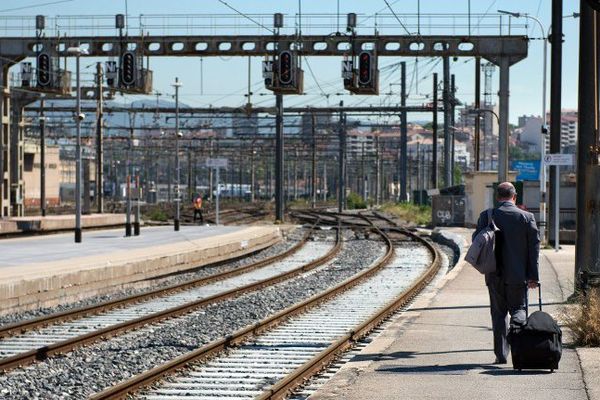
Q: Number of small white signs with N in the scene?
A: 4